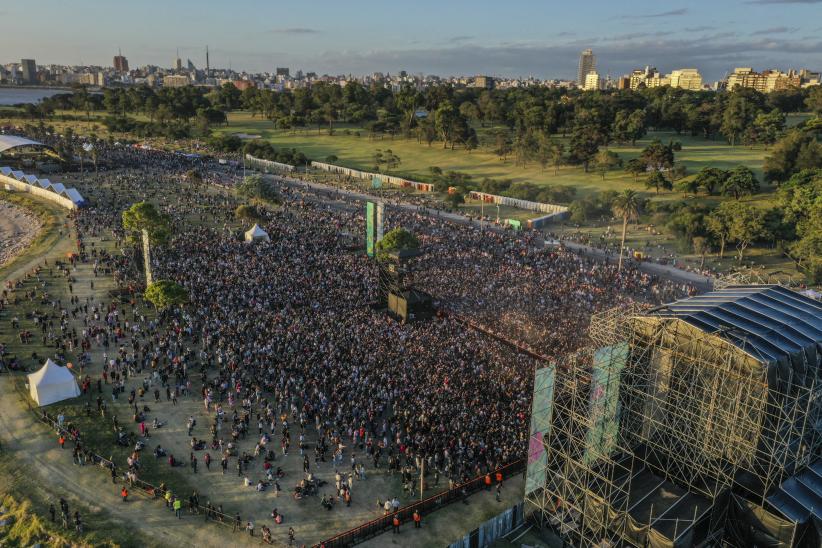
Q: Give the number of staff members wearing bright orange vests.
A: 6